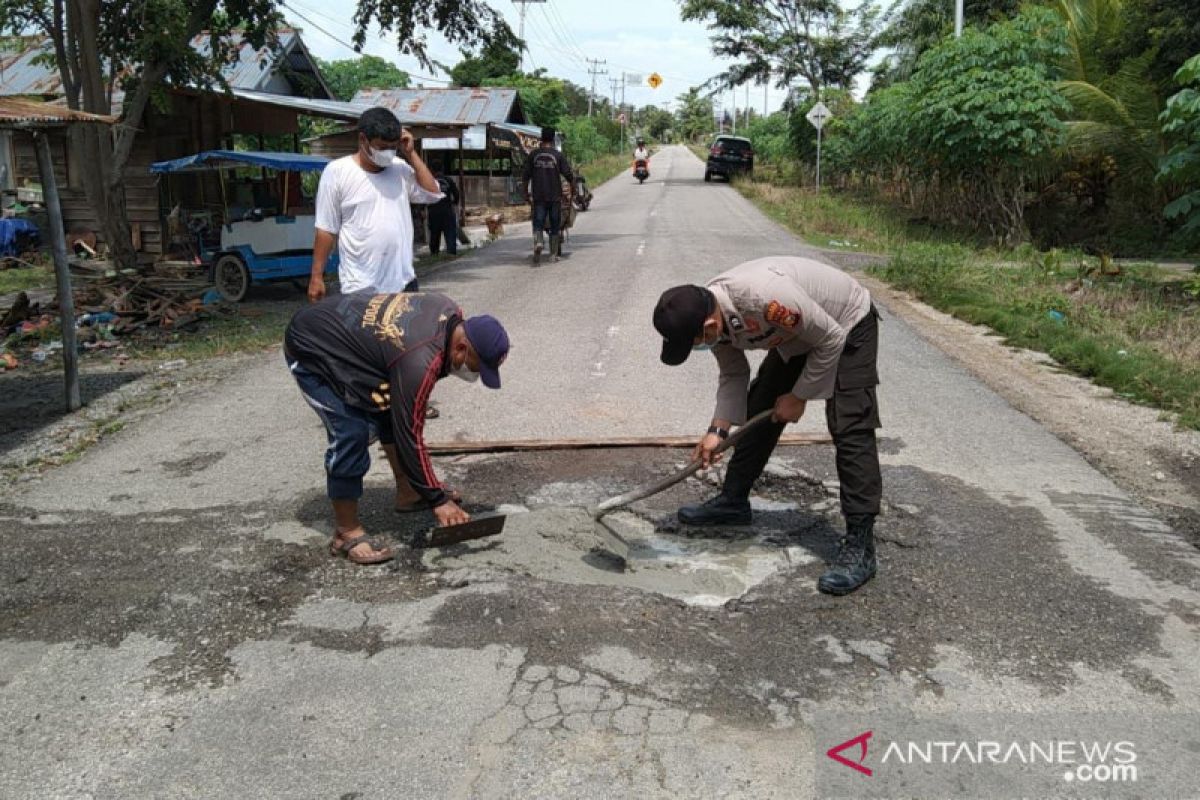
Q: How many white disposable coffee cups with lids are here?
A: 0